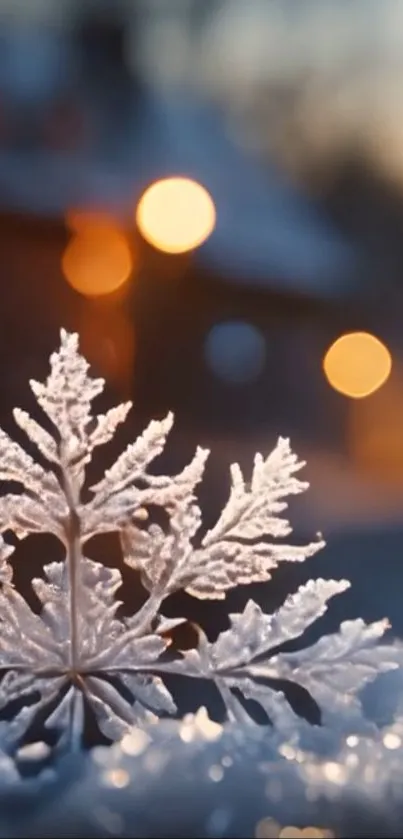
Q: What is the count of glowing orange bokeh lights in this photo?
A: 3